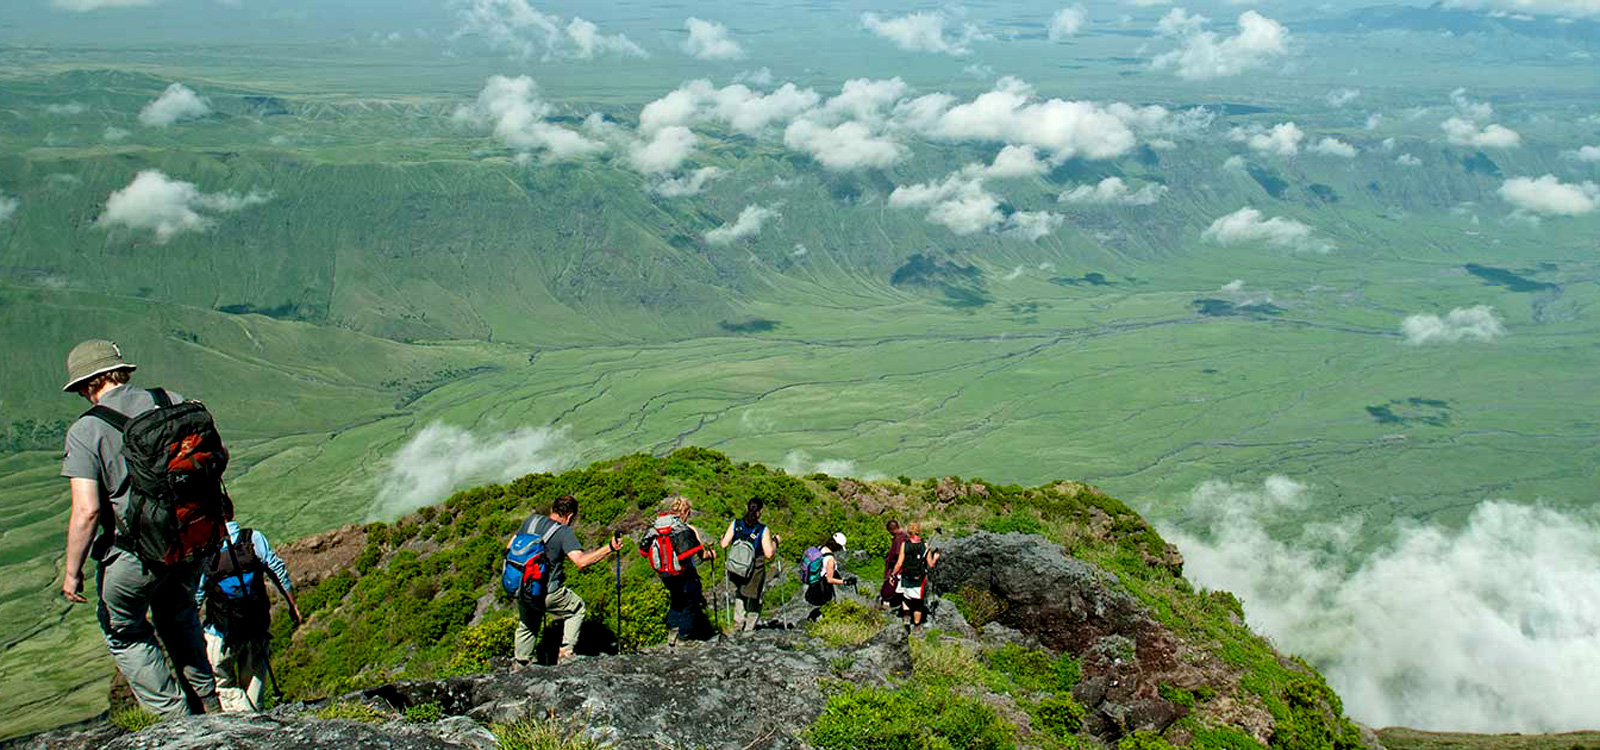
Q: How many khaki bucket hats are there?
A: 1